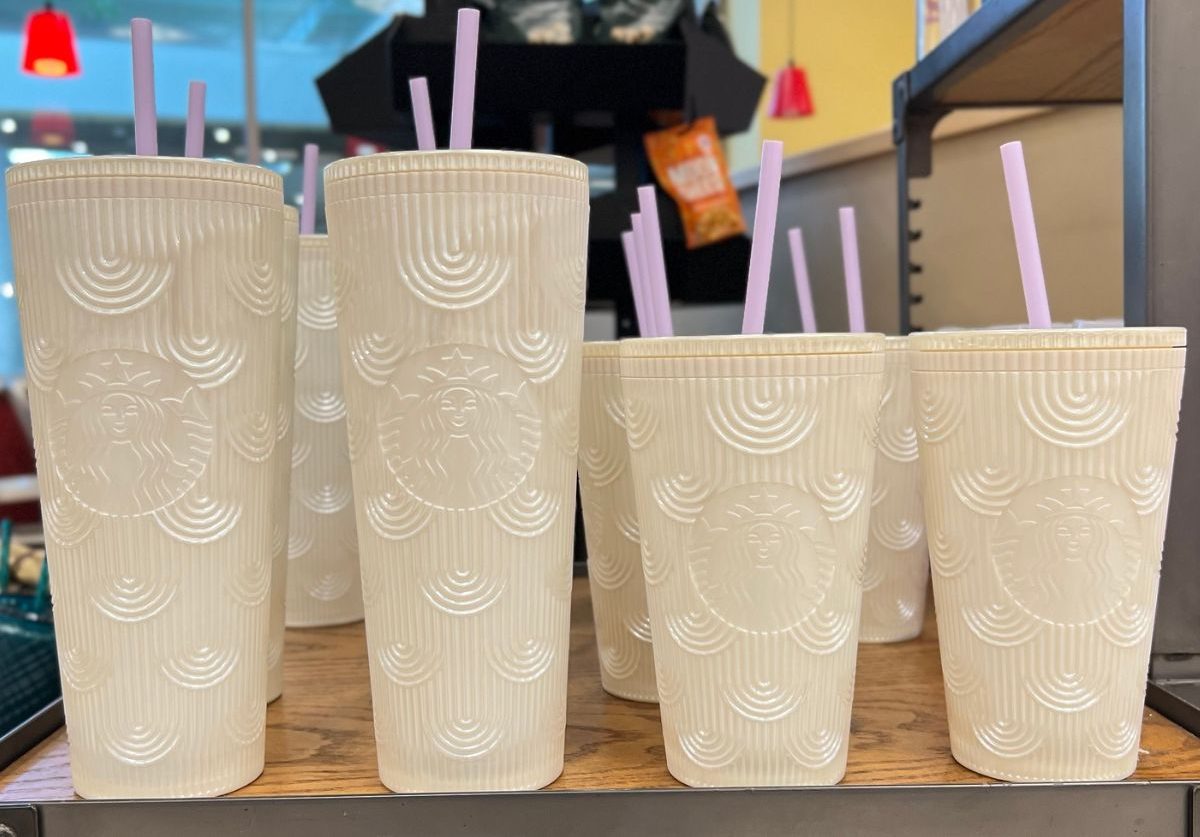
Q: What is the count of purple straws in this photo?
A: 12